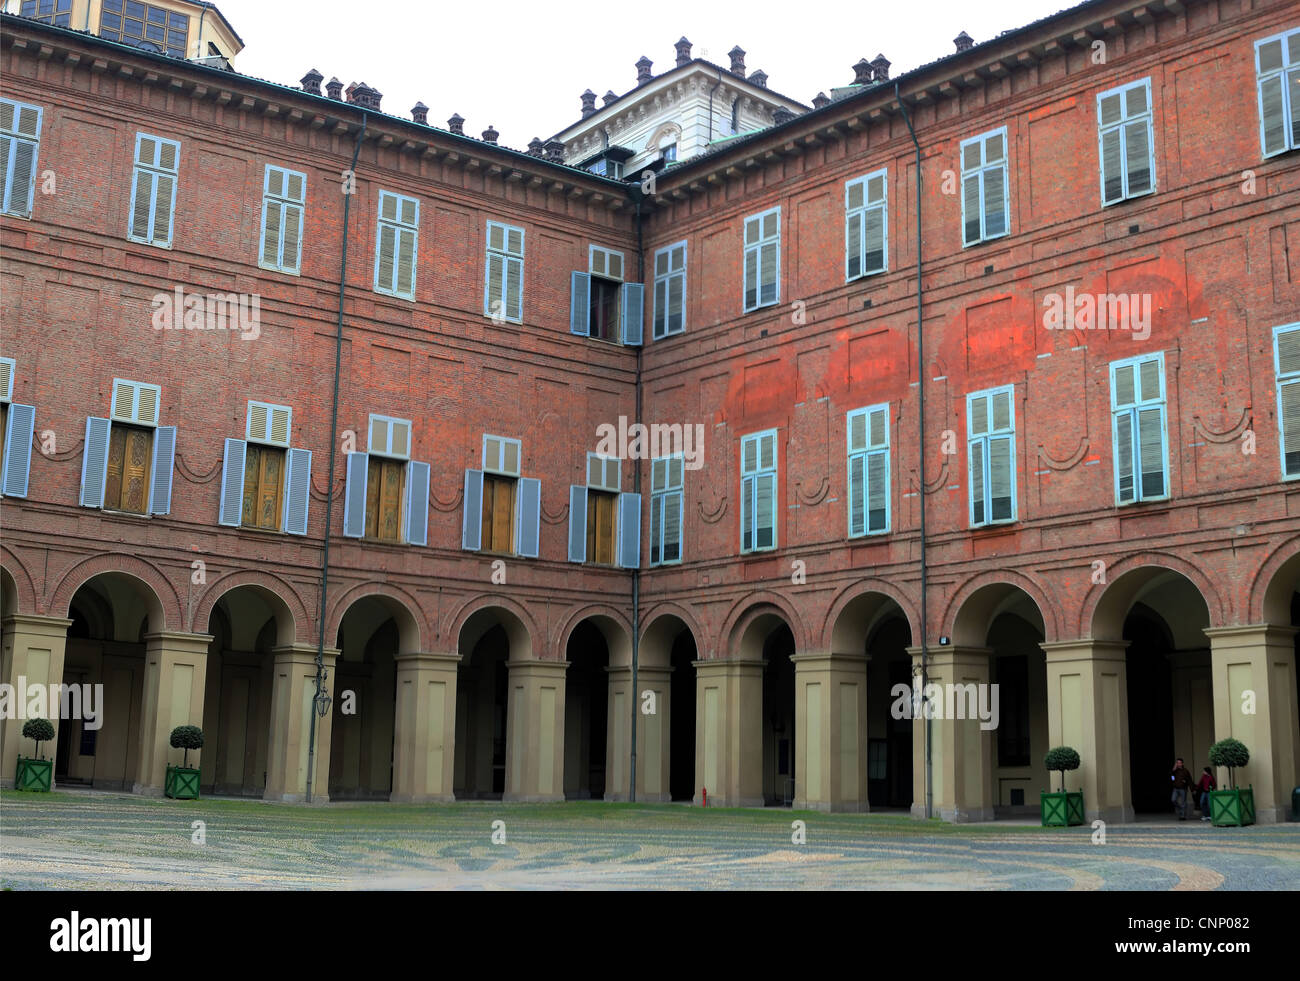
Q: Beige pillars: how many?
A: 11